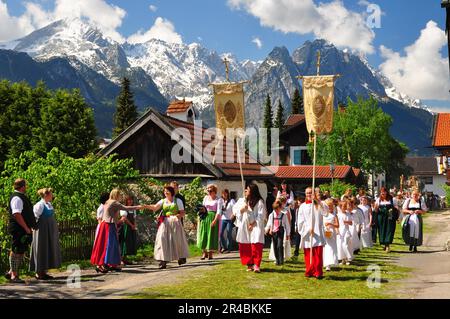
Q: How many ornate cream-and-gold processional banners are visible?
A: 2